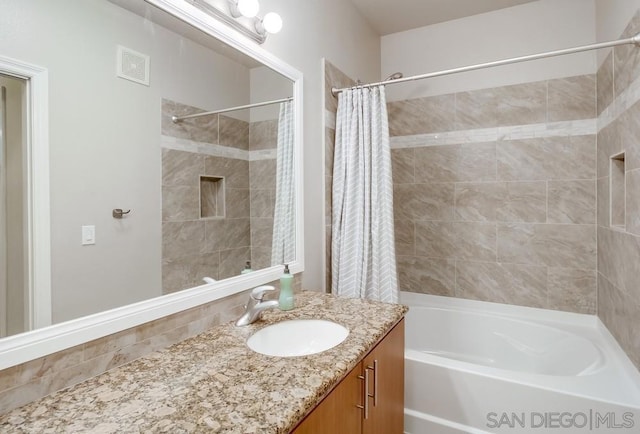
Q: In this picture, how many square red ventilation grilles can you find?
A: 0